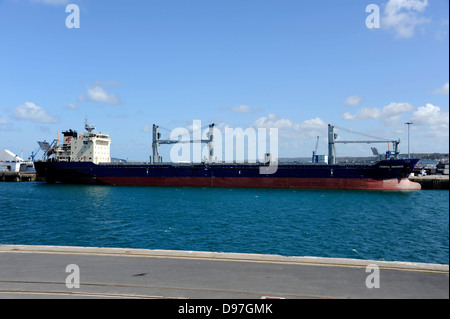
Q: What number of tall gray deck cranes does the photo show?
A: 3